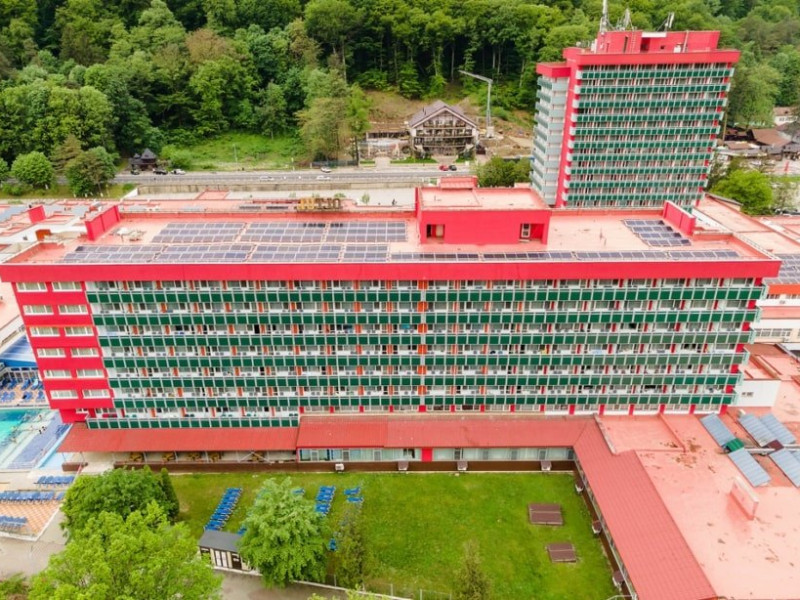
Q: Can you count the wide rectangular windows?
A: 12